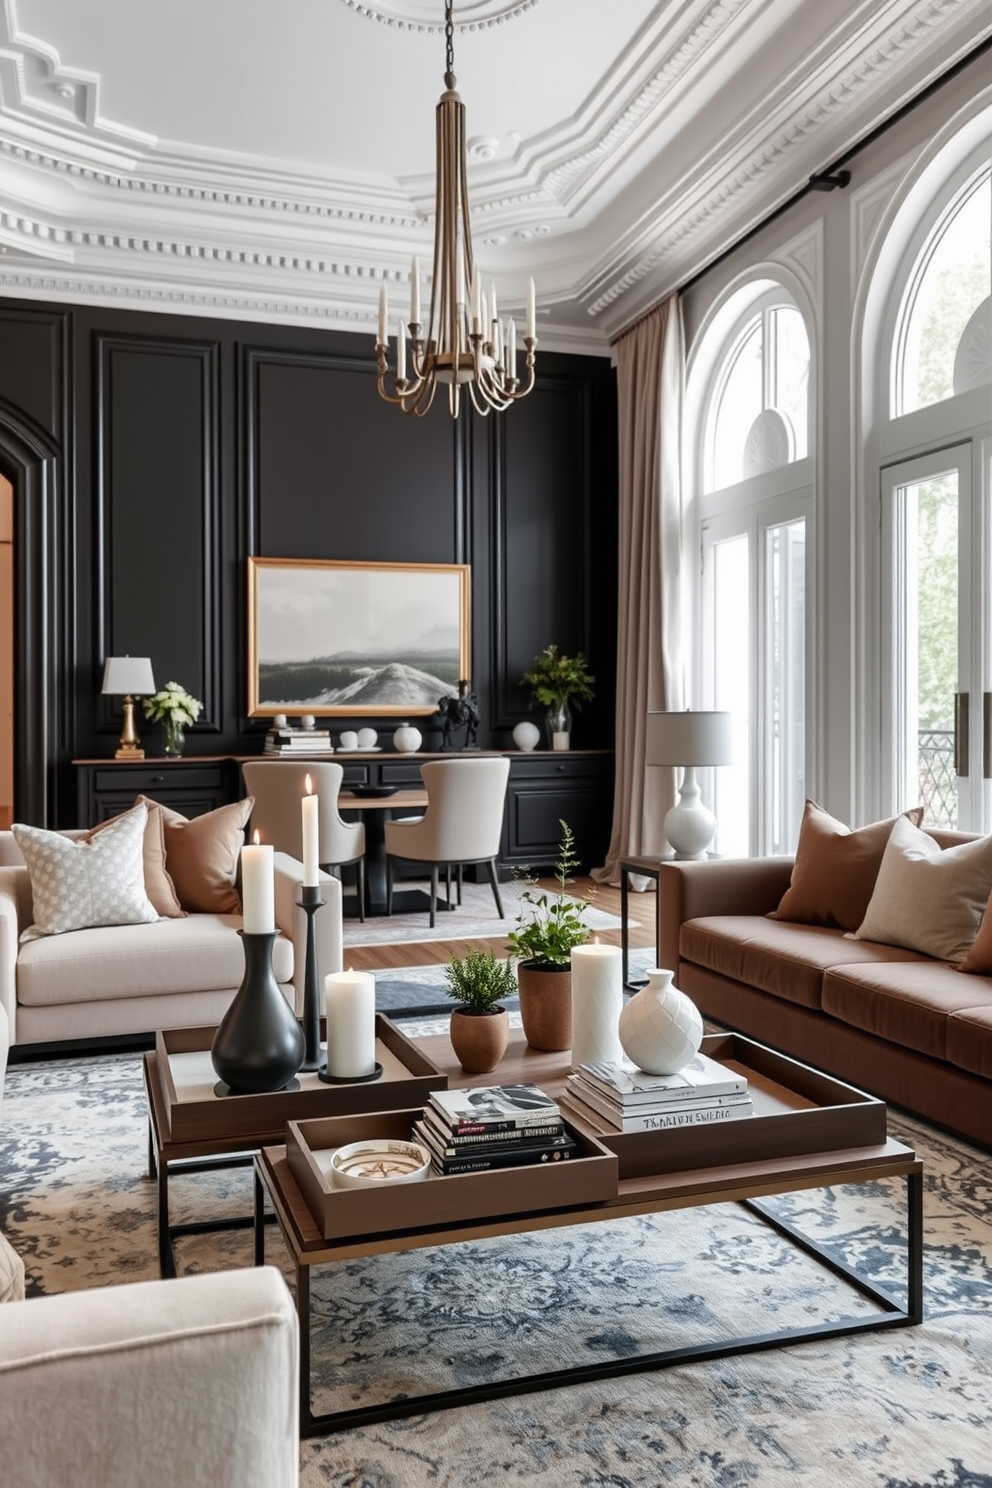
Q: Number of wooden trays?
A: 3